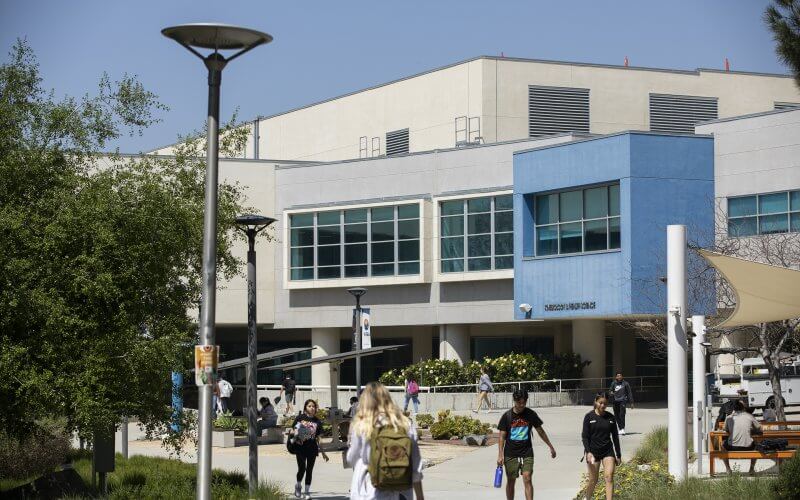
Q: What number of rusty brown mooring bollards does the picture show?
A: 0